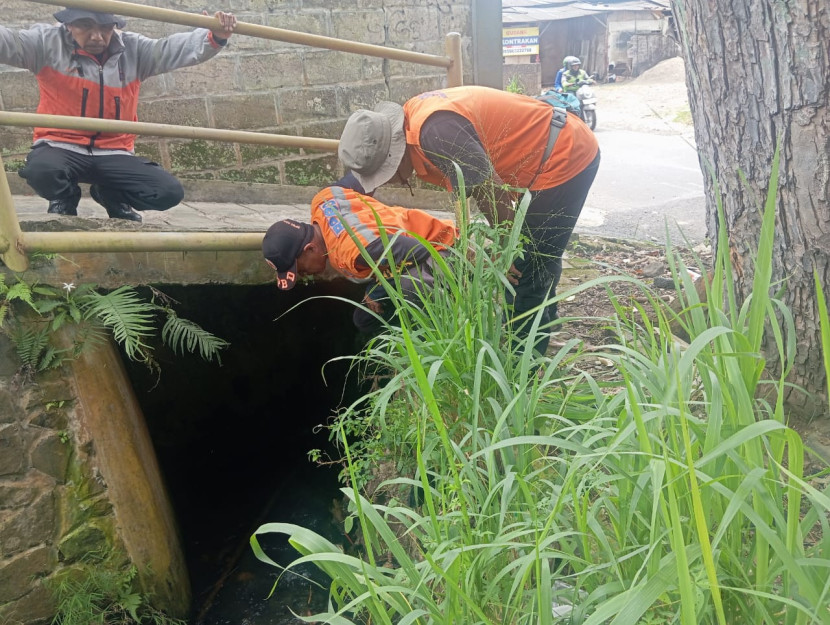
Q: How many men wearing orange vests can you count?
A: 2